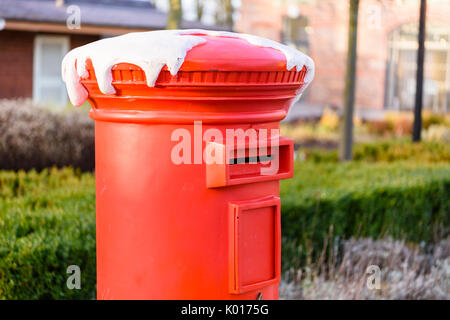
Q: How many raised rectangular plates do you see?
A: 2